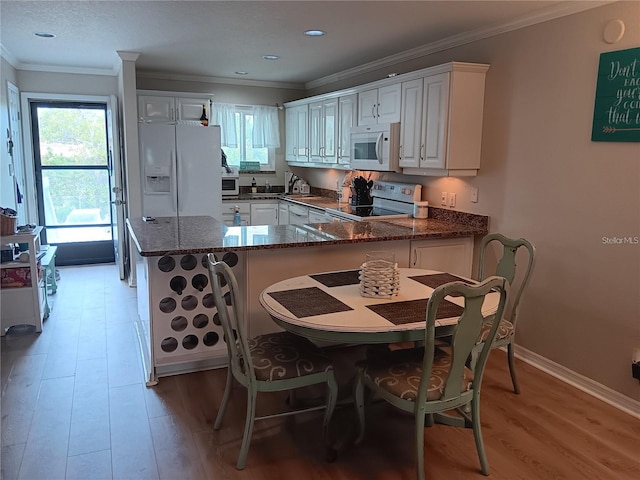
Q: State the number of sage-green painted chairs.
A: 3